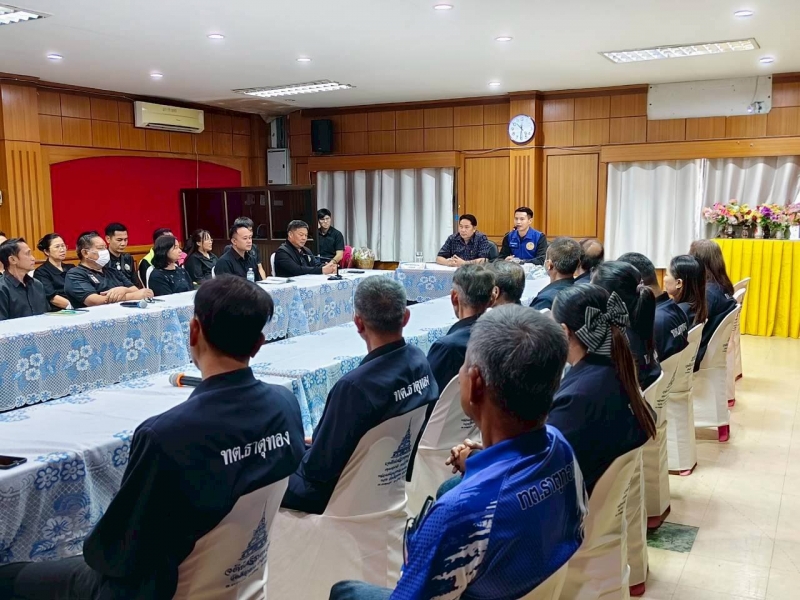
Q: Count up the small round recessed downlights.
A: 9